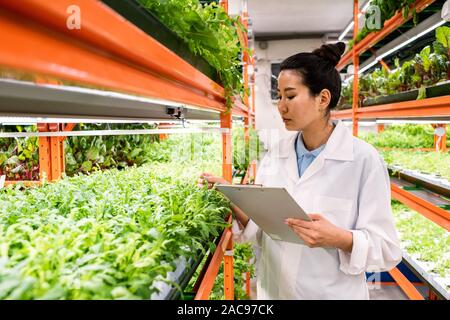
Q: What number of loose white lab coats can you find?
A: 1